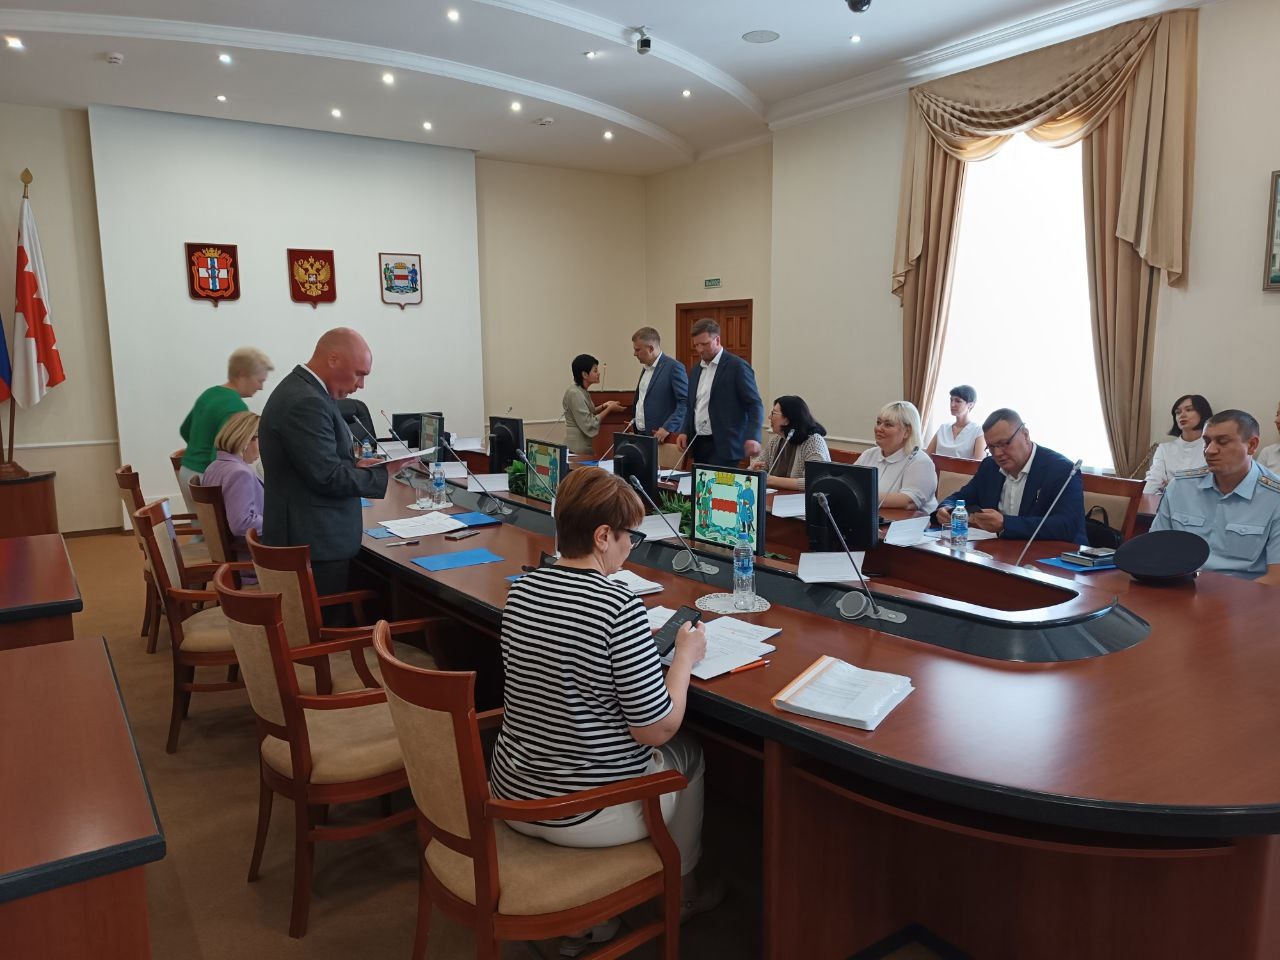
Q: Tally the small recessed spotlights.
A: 12